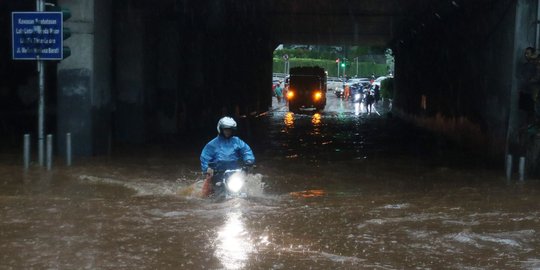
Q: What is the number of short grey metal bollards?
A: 5